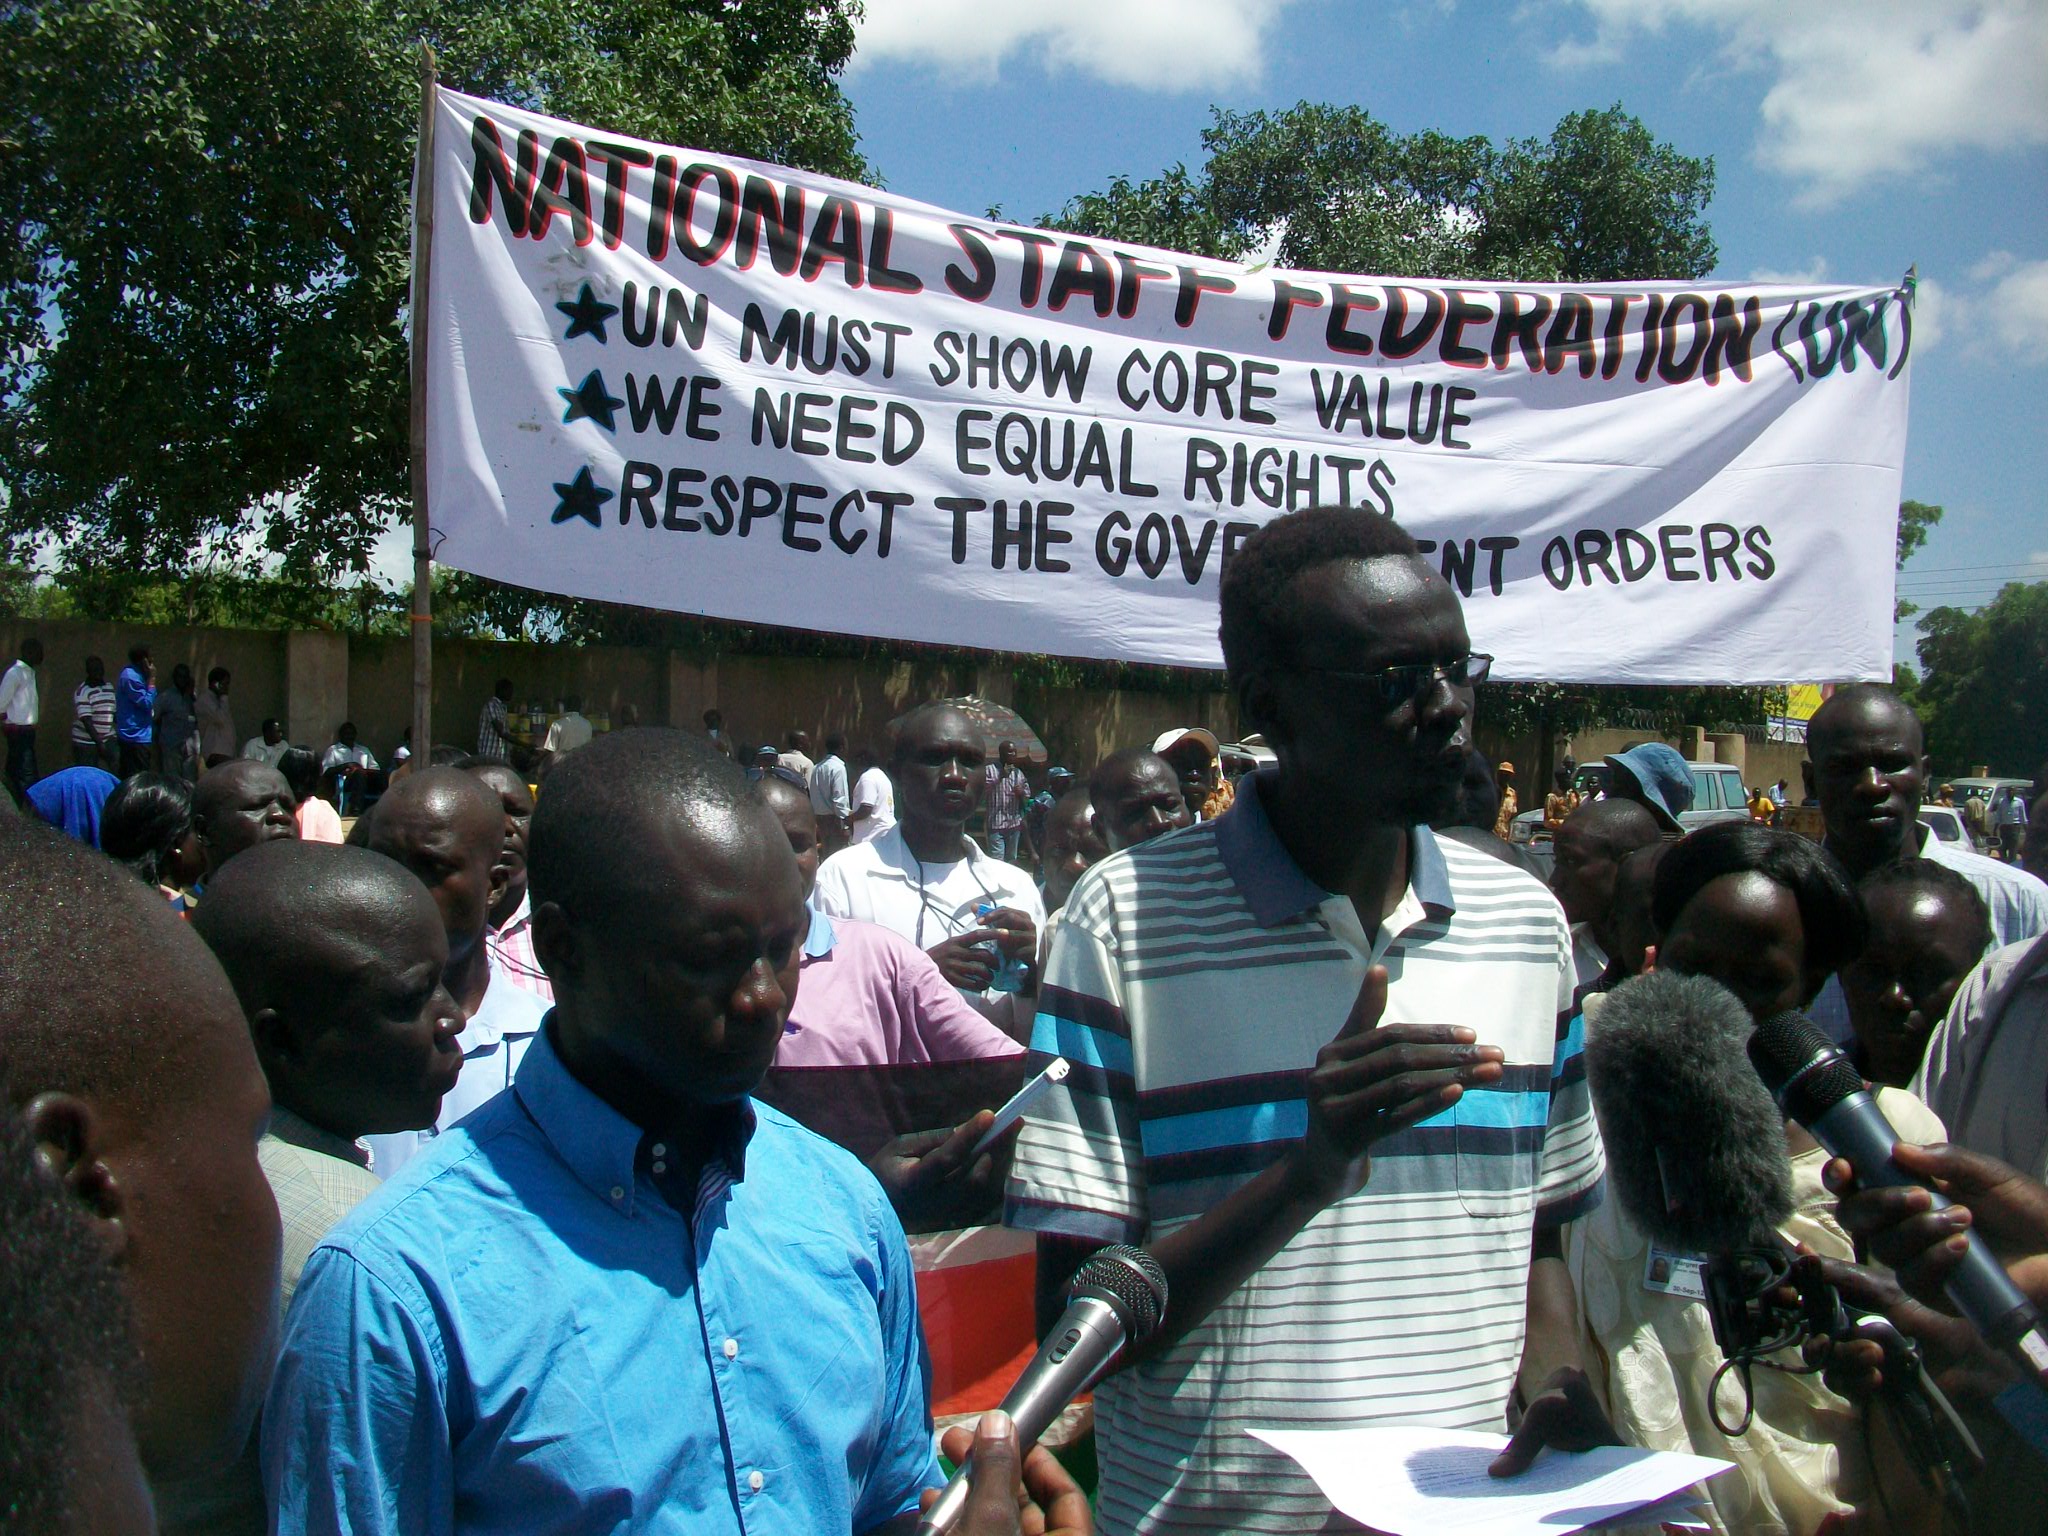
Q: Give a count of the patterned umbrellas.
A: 1